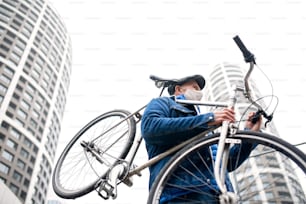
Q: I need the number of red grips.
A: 0